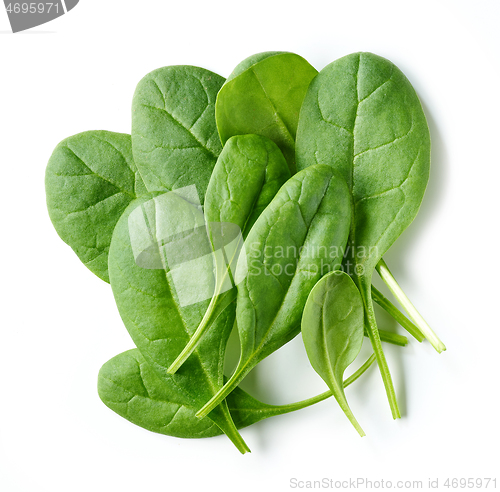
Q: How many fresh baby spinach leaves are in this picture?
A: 9